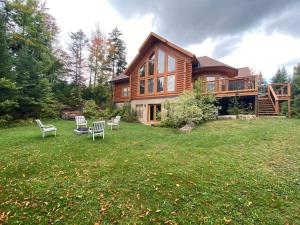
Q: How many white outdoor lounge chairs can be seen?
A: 4